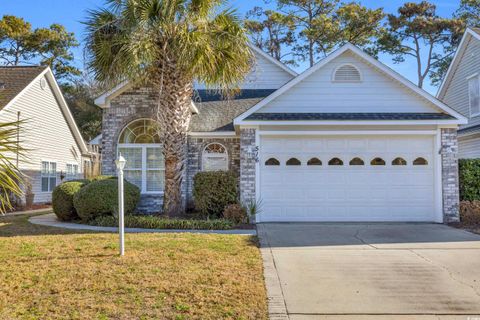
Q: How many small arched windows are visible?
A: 8